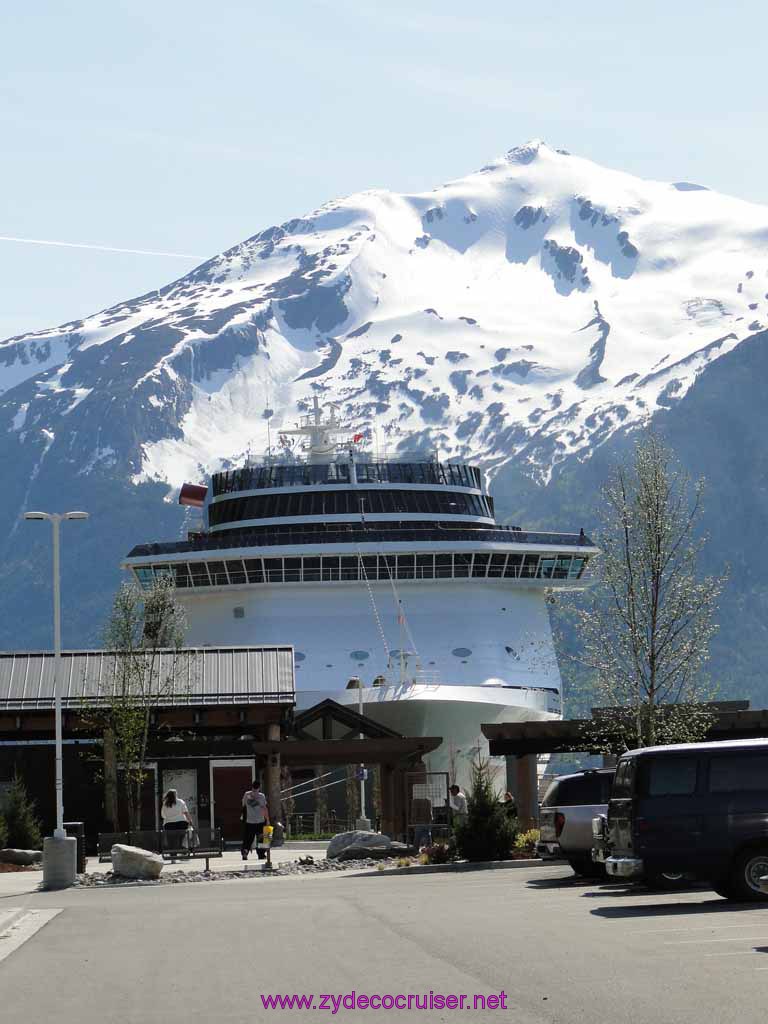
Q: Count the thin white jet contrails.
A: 1